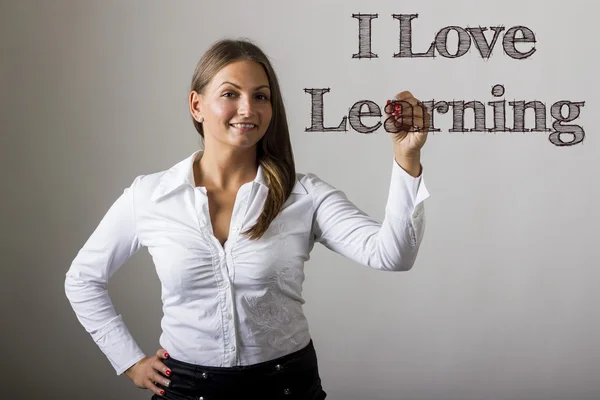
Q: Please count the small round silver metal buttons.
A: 4